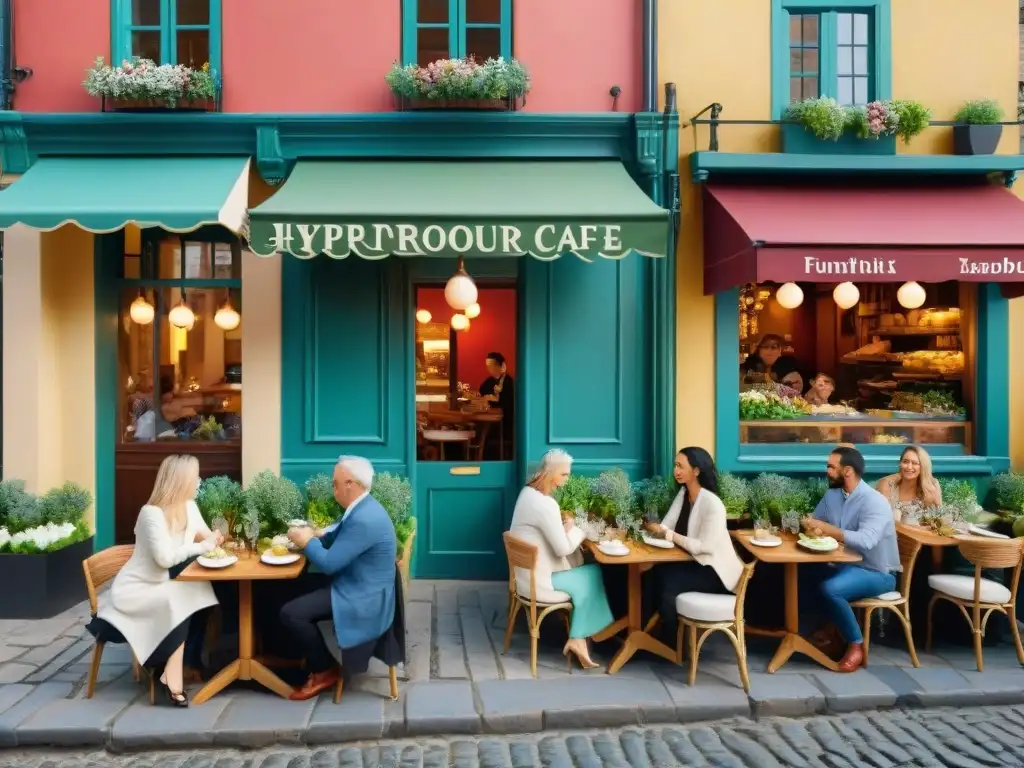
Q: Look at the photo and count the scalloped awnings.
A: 2